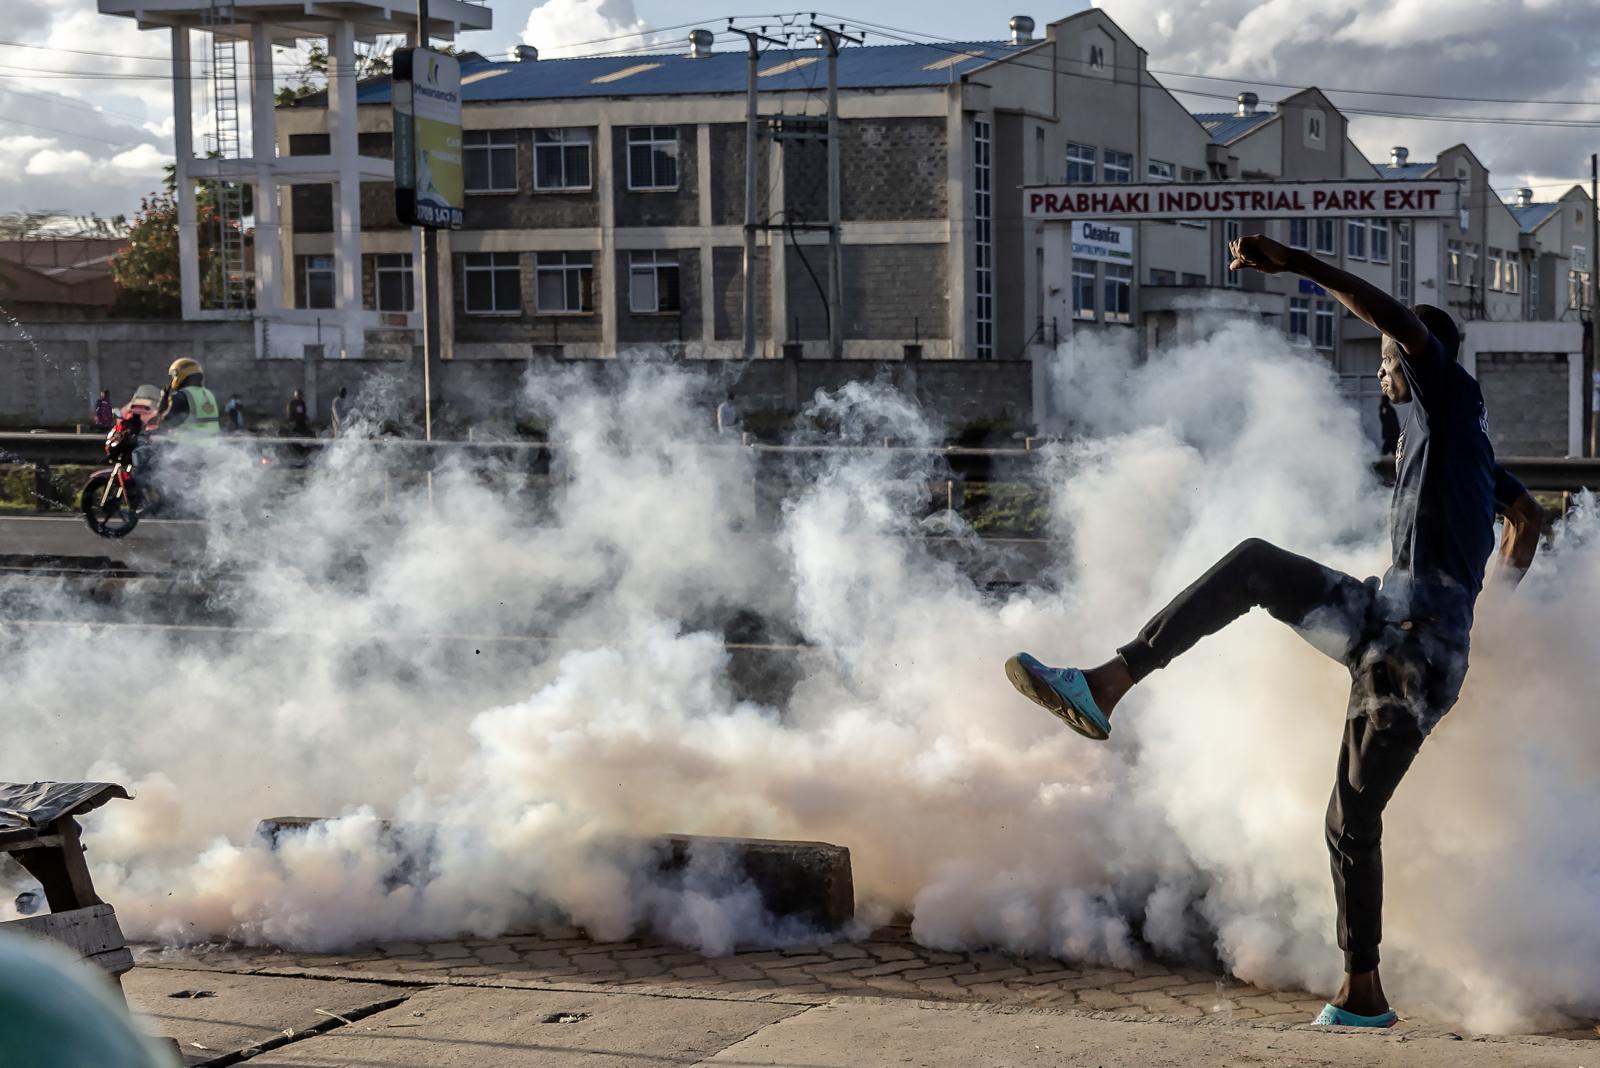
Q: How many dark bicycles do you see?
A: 0